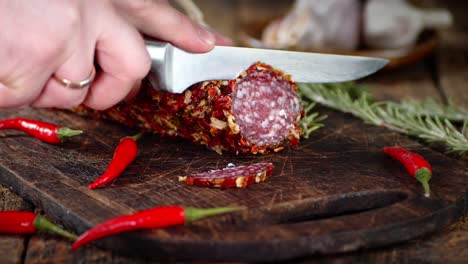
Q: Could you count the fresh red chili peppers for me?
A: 5